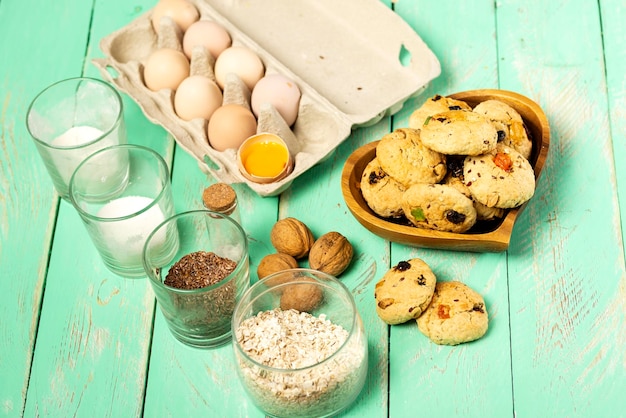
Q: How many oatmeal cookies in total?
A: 10